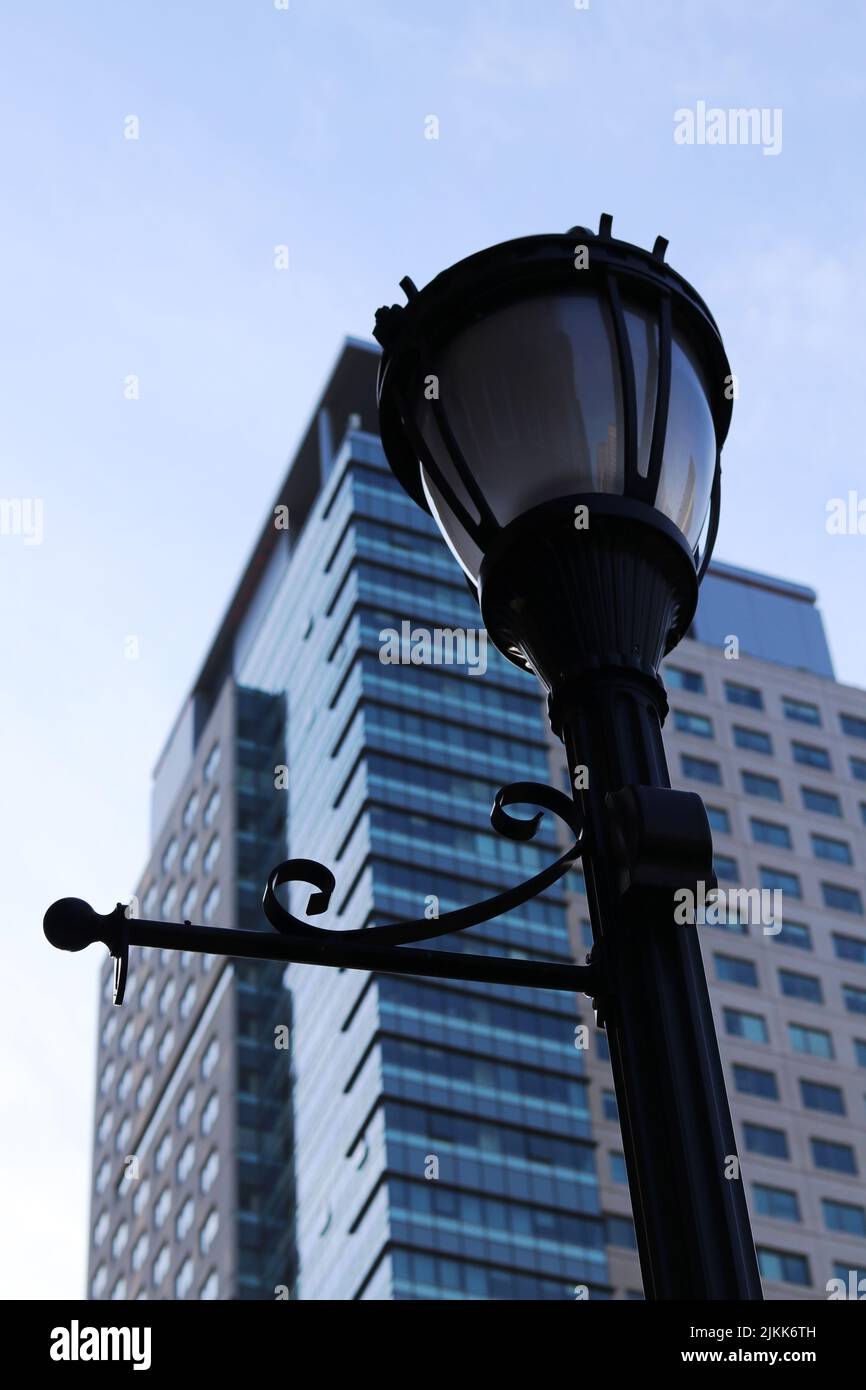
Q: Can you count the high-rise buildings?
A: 1